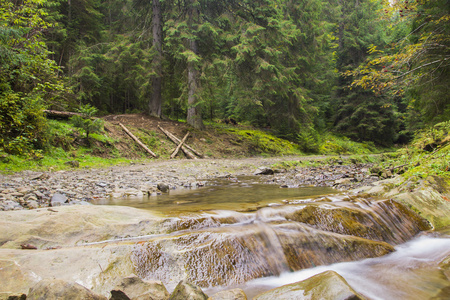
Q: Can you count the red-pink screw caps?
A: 0